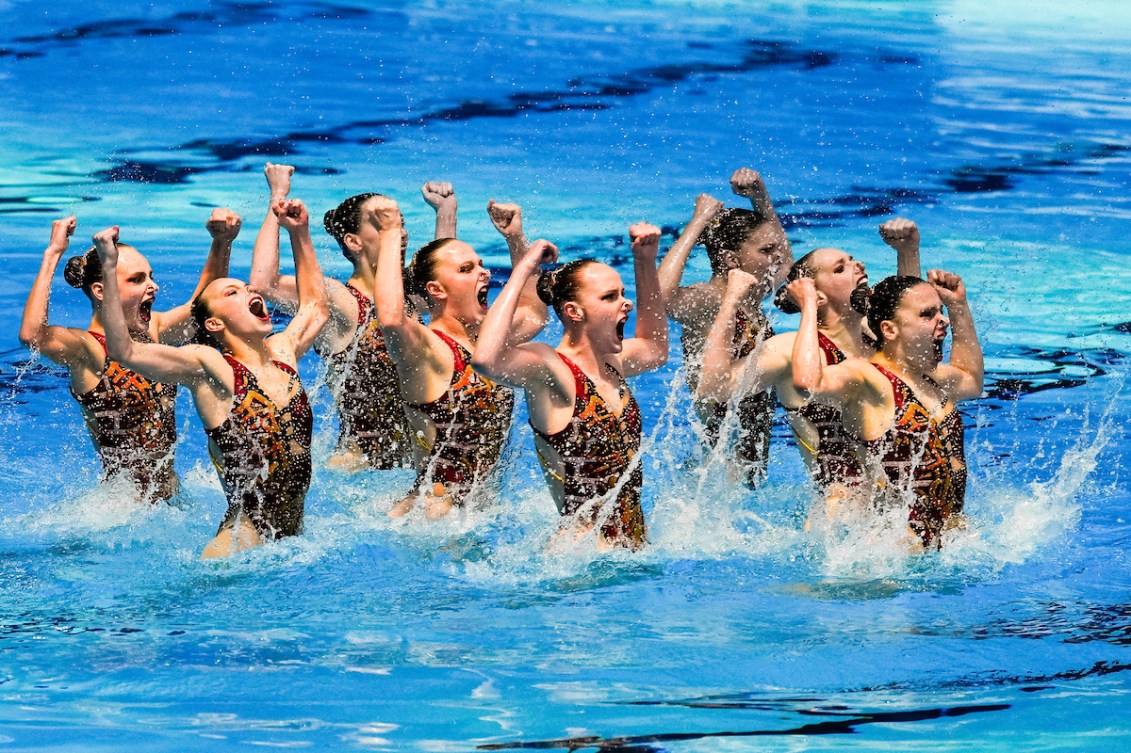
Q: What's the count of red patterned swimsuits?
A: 8